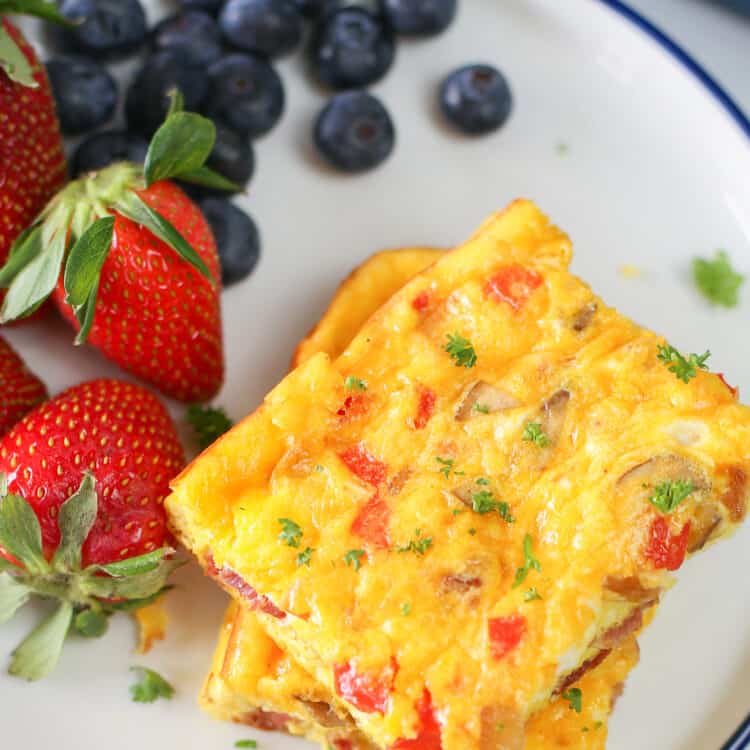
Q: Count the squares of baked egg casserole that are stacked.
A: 2